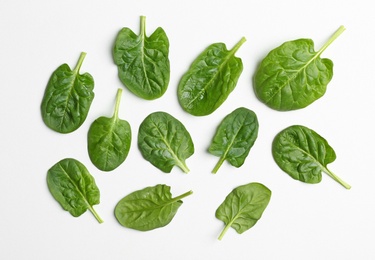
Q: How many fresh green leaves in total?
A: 11